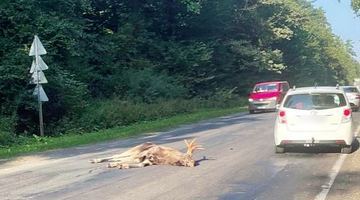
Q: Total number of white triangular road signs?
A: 4